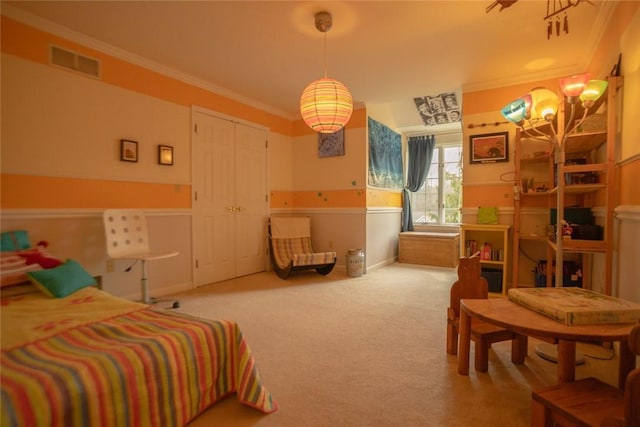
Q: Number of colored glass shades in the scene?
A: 5